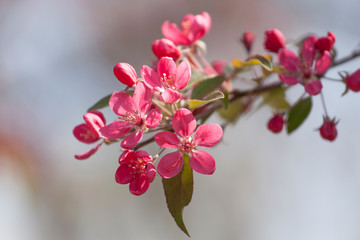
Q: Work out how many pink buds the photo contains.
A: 8